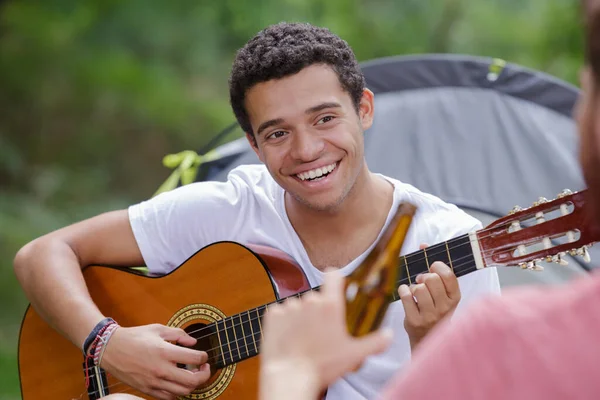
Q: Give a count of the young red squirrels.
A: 0